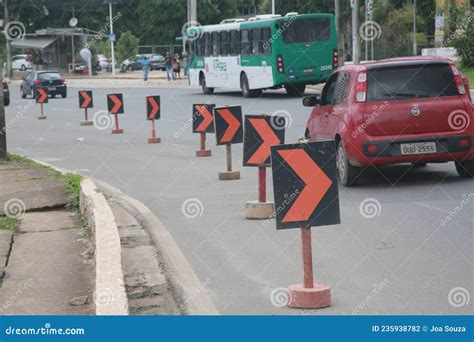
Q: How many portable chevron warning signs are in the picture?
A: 8